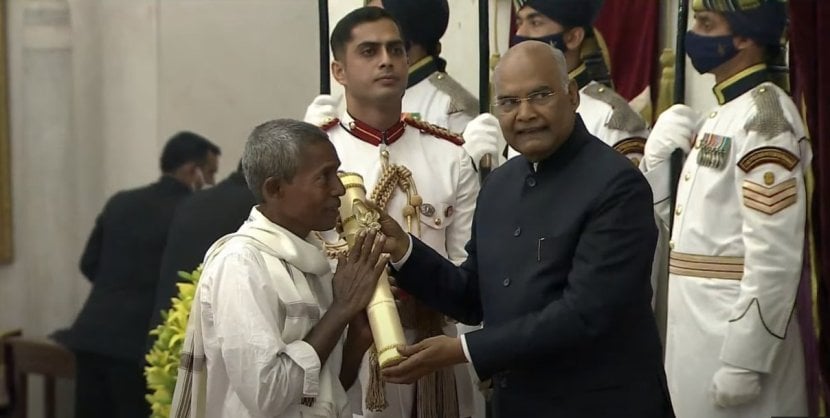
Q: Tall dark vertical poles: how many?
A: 3